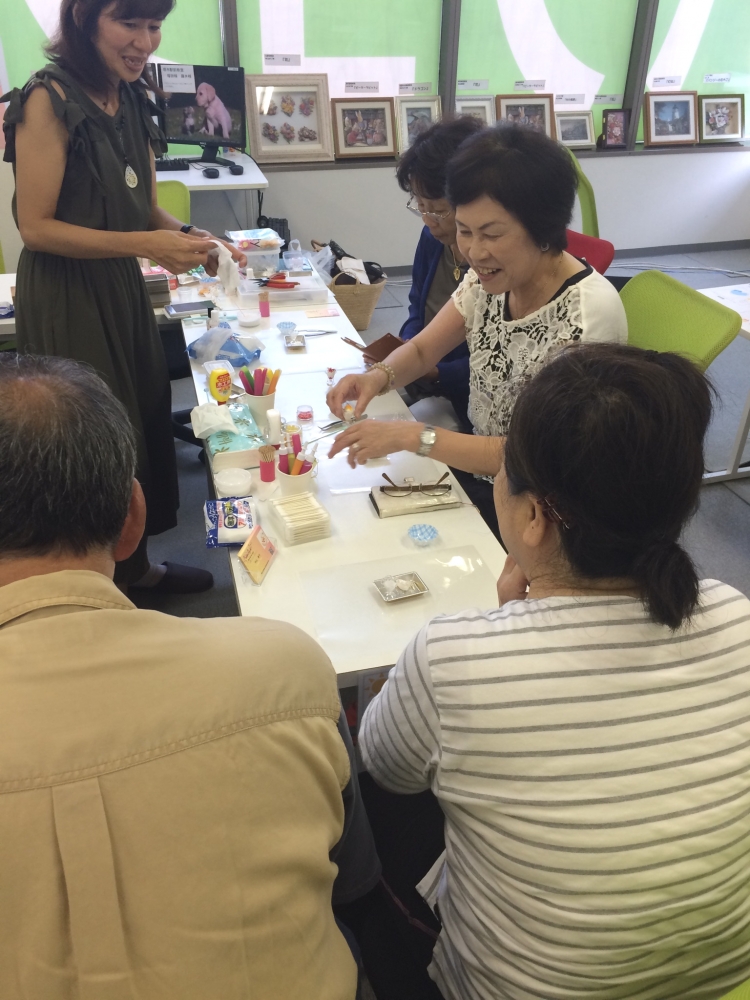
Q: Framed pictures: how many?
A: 9